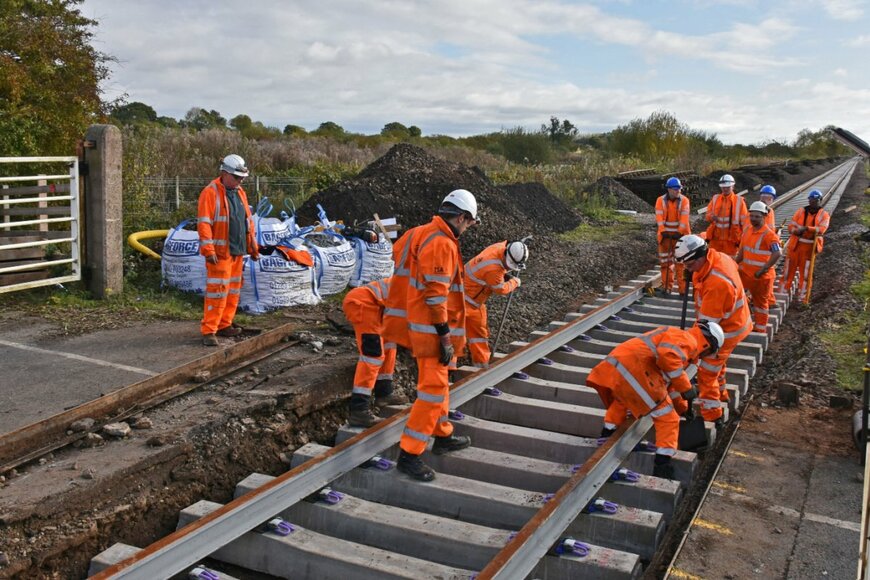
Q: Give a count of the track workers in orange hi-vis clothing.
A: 11